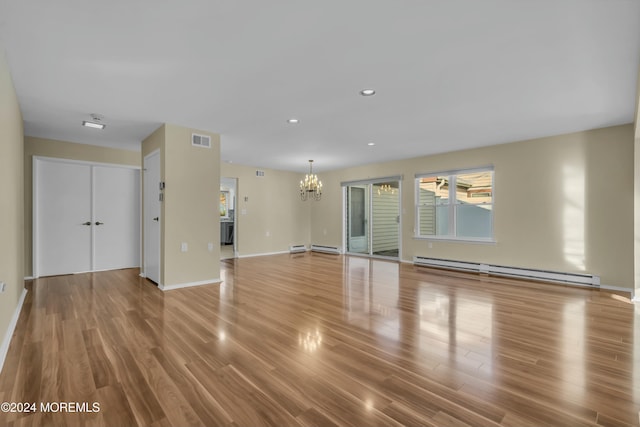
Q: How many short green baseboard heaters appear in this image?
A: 0